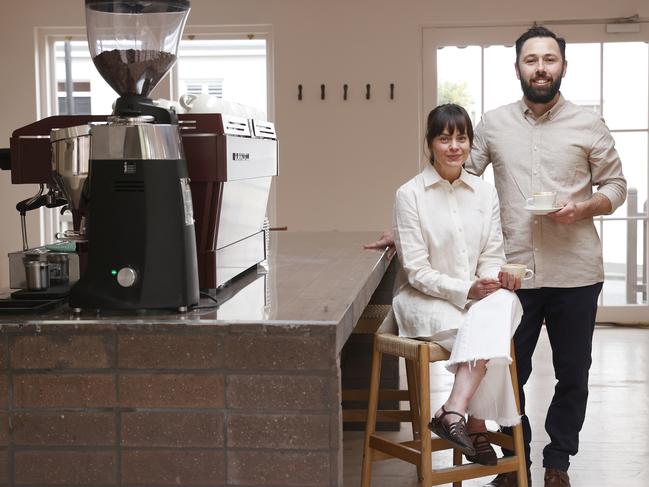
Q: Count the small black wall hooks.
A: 5